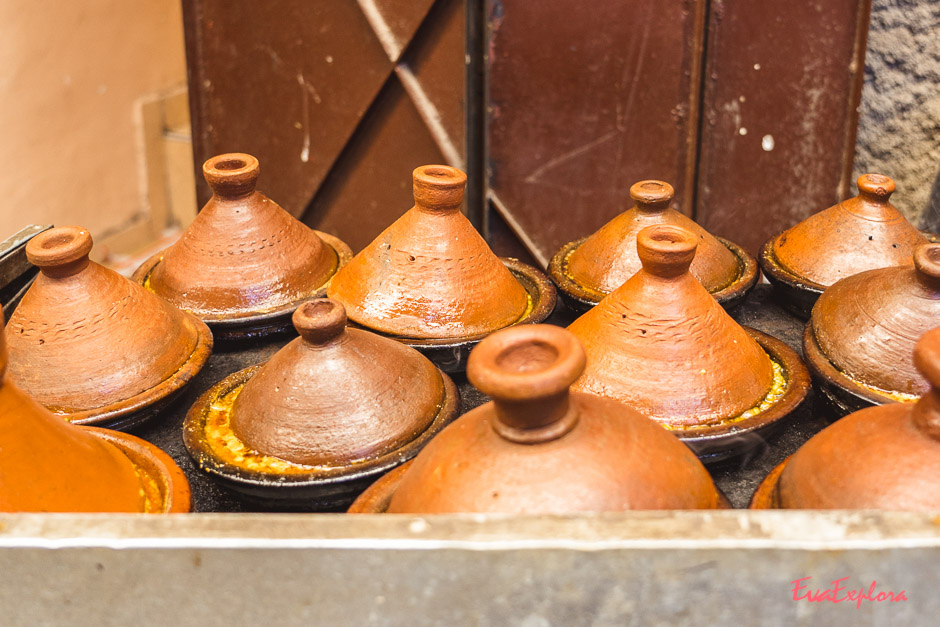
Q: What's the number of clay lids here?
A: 11